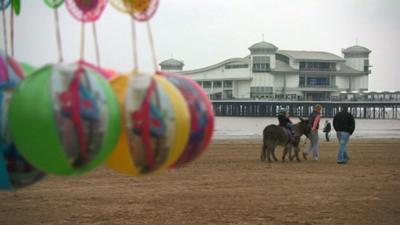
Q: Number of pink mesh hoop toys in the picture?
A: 2